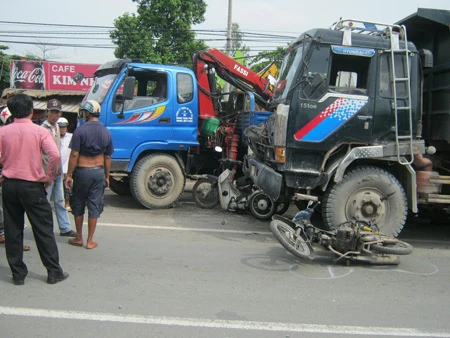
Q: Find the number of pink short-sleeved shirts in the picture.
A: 0